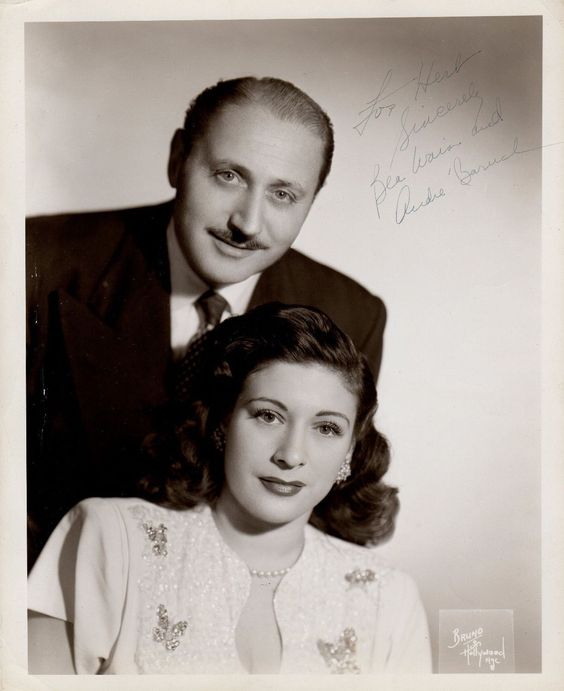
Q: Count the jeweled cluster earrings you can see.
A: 2